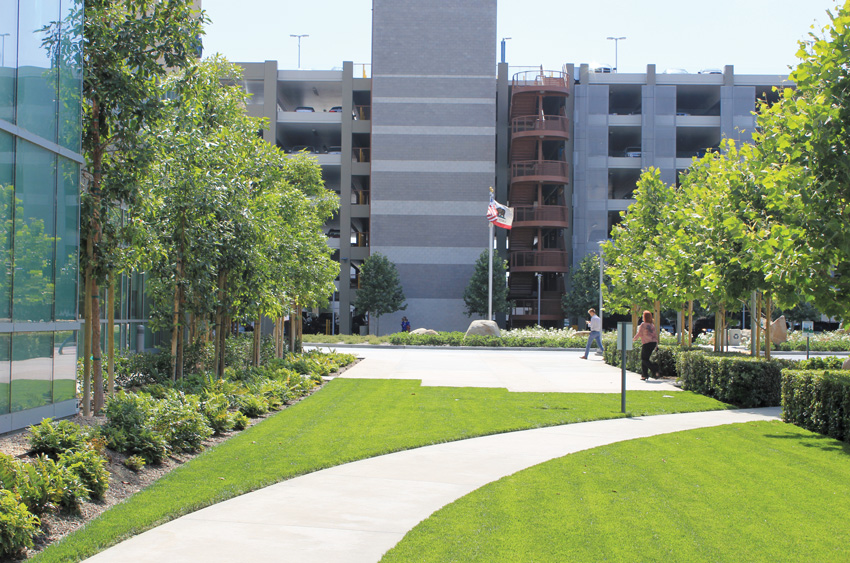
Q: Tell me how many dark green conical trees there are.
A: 3